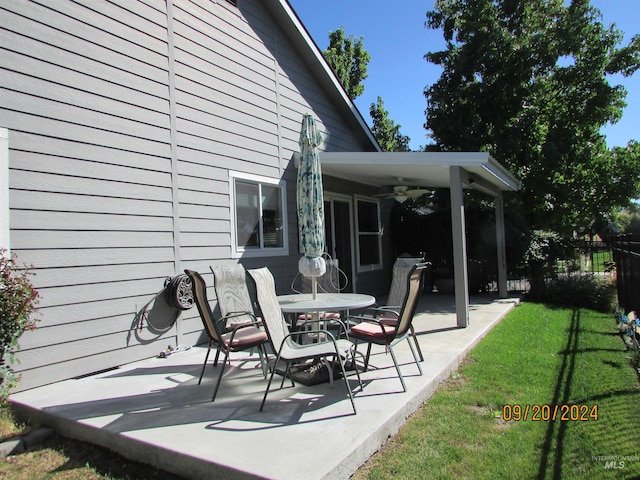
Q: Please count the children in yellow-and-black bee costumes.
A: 0